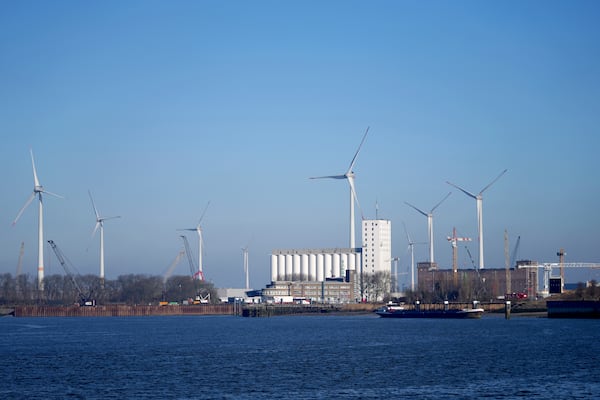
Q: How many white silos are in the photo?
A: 12